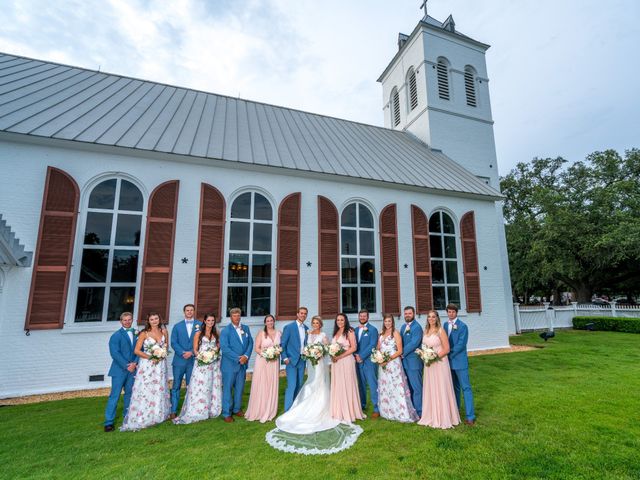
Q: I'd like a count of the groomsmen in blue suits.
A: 6